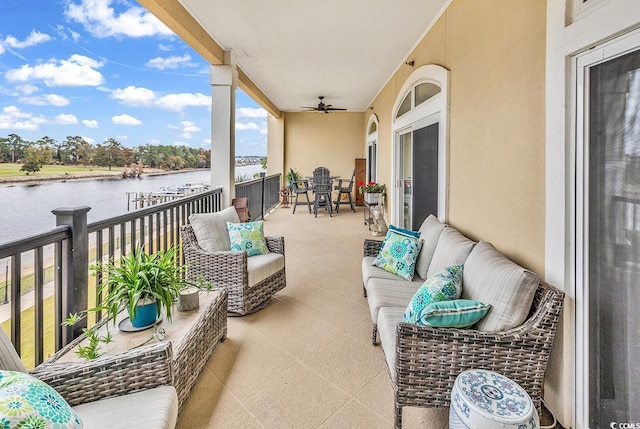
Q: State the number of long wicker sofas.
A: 1